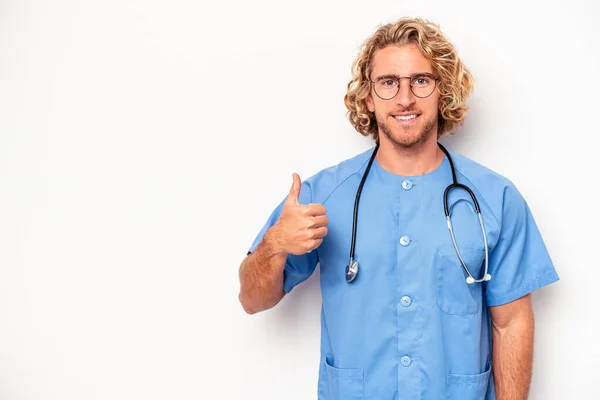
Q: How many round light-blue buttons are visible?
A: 4